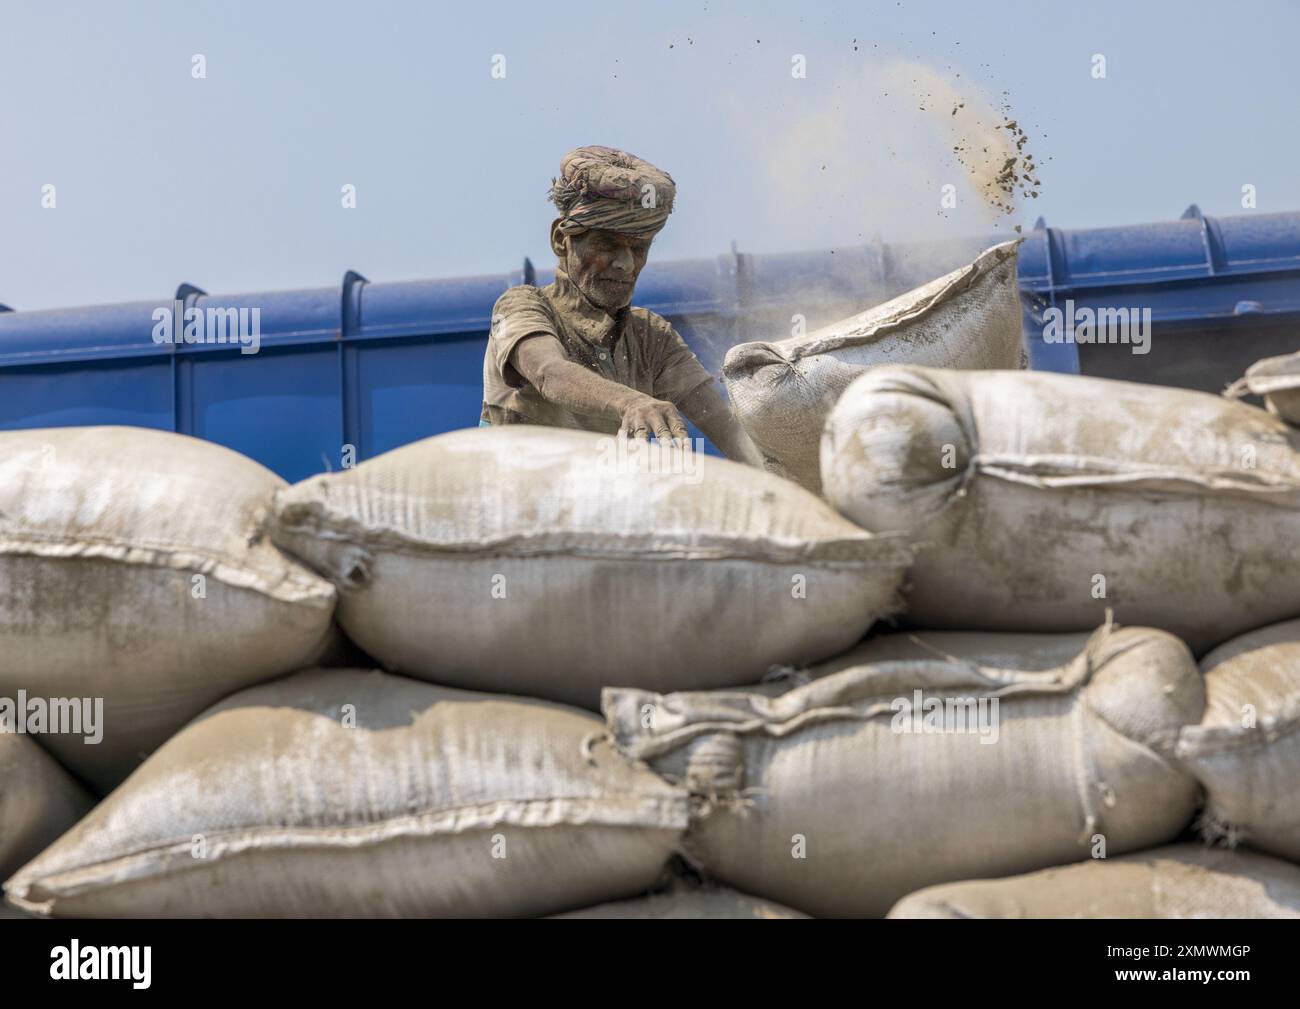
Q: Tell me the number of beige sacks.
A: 11